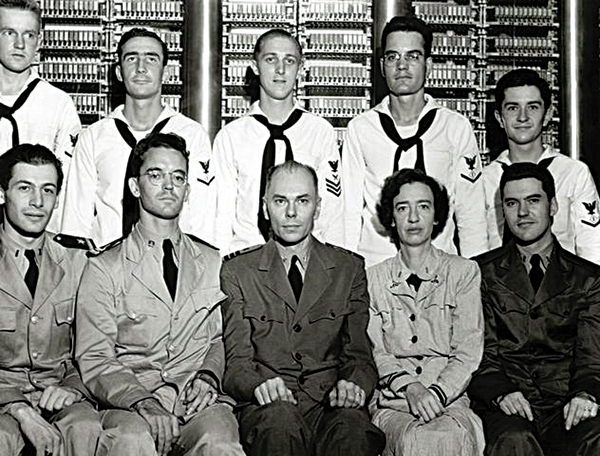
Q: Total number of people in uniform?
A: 10